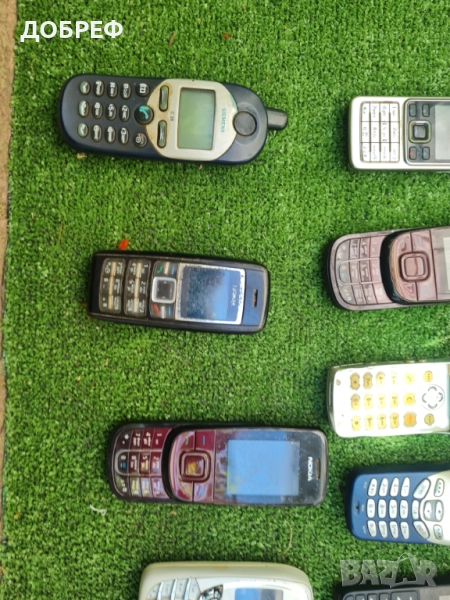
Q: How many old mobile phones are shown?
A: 9